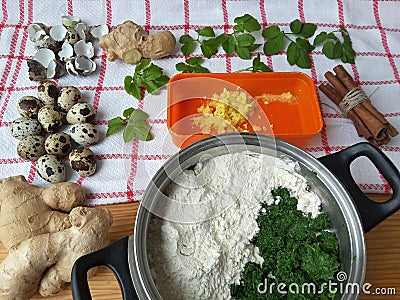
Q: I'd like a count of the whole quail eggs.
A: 11